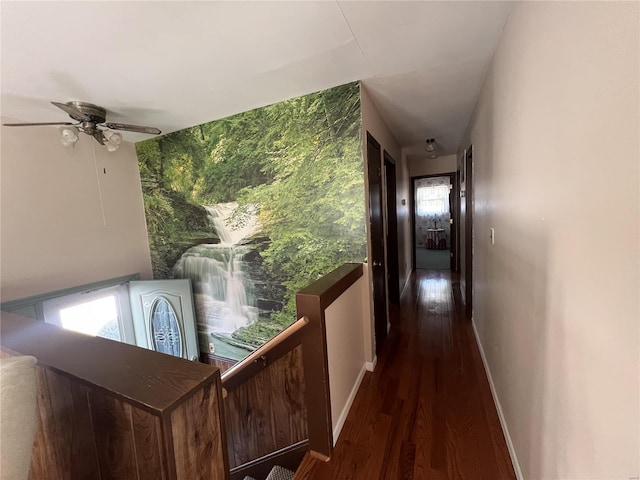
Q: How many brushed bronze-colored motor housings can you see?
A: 1